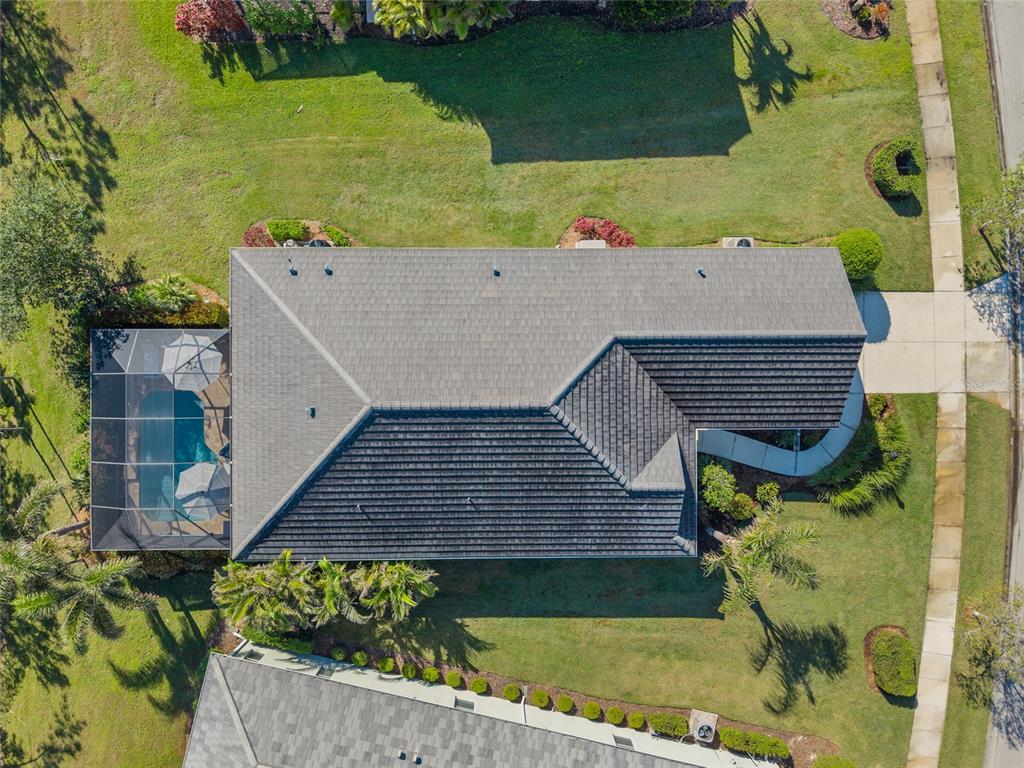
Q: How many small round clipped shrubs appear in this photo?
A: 13